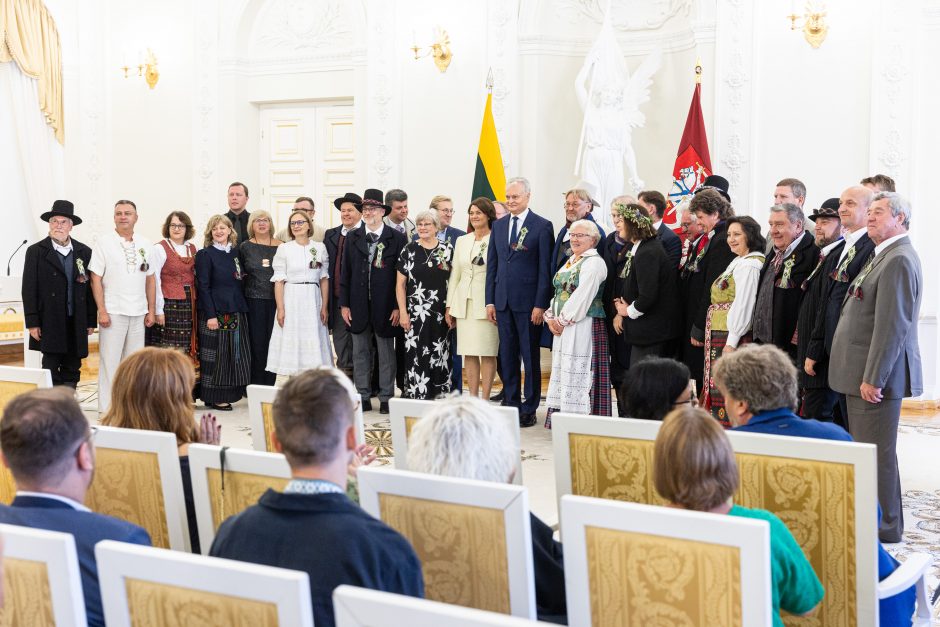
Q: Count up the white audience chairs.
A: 12